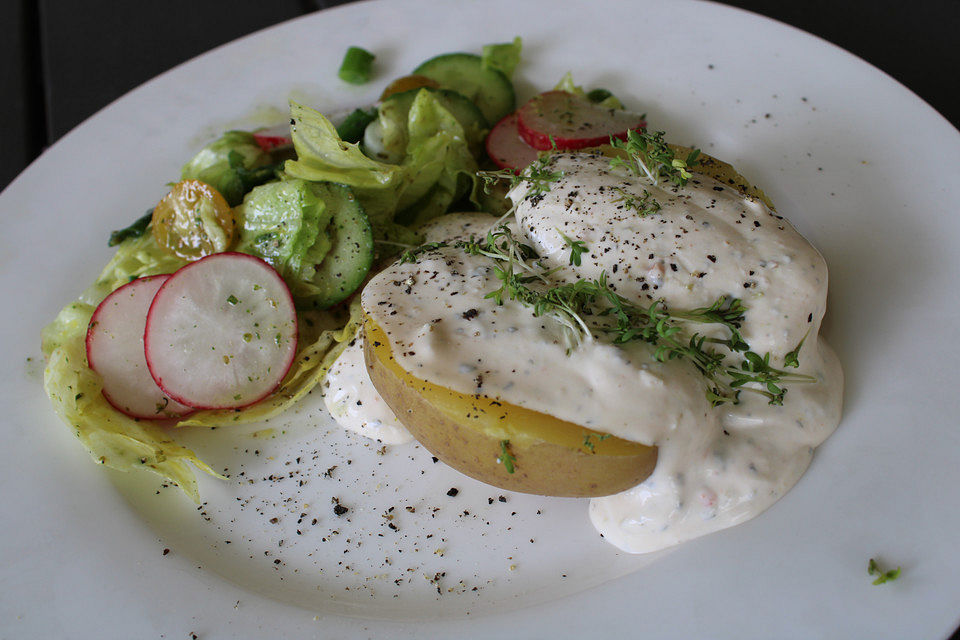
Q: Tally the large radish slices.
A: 4